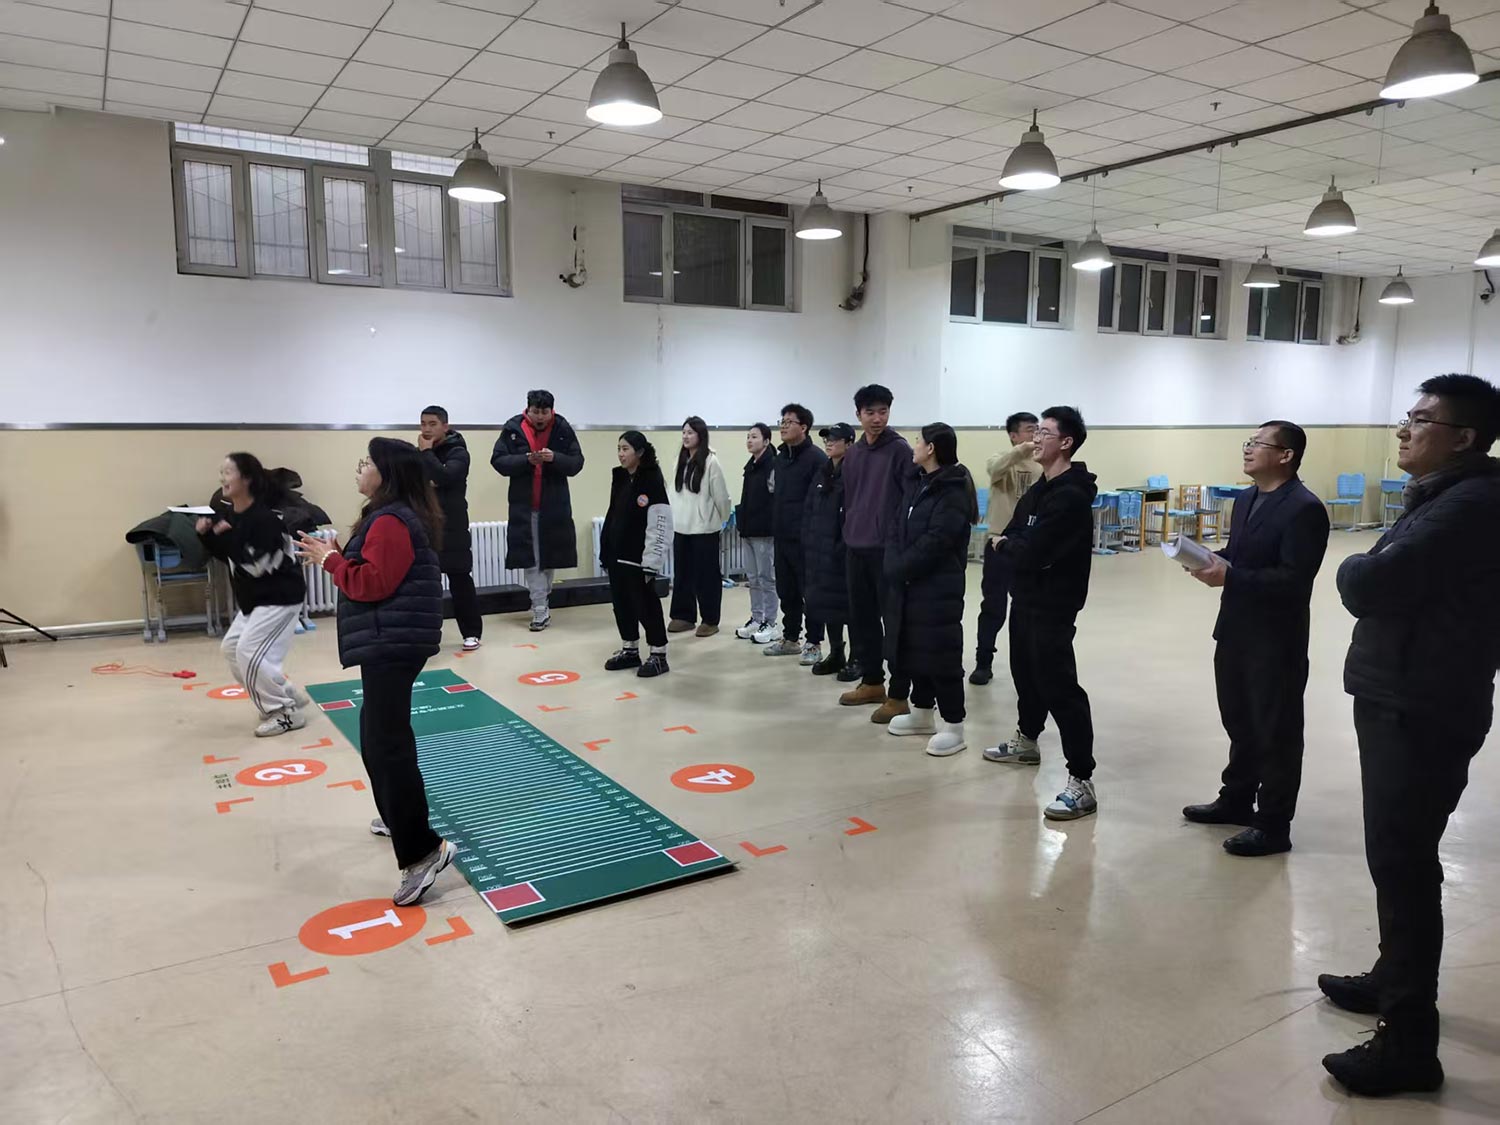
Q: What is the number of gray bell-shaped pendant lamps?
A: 10